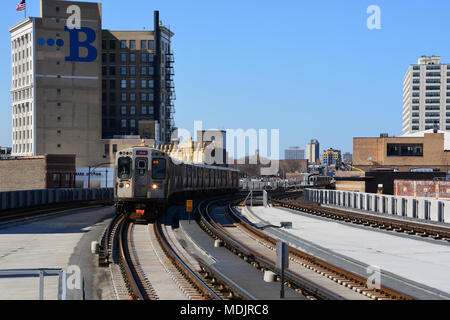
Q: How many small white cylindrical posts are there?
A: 3